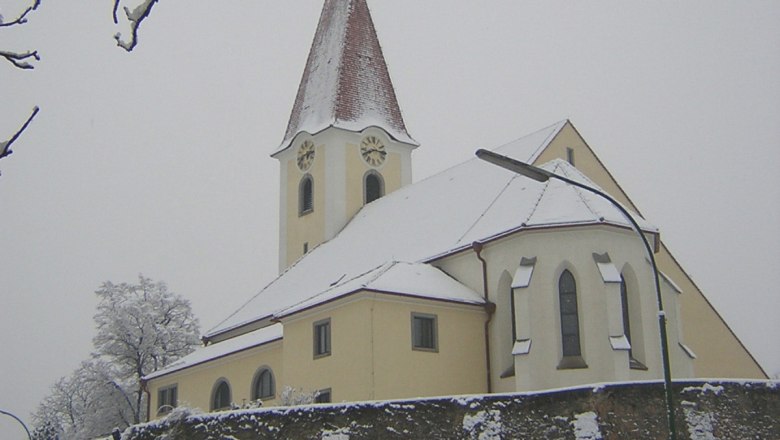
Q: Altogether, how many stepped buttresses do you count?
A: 3